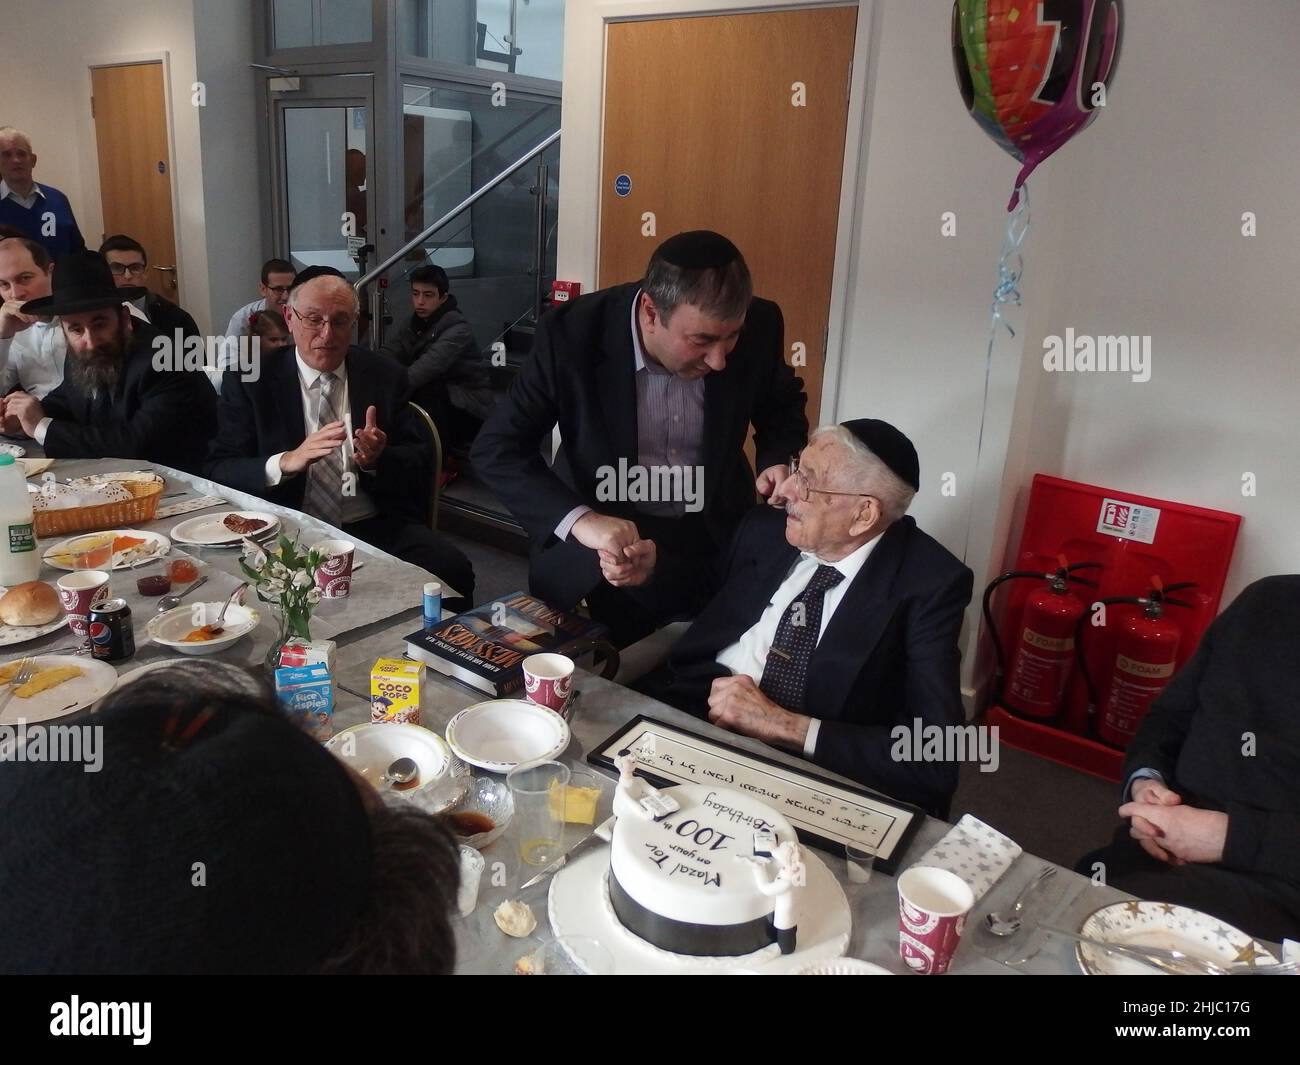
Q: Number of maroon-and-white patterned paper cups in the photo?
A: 4